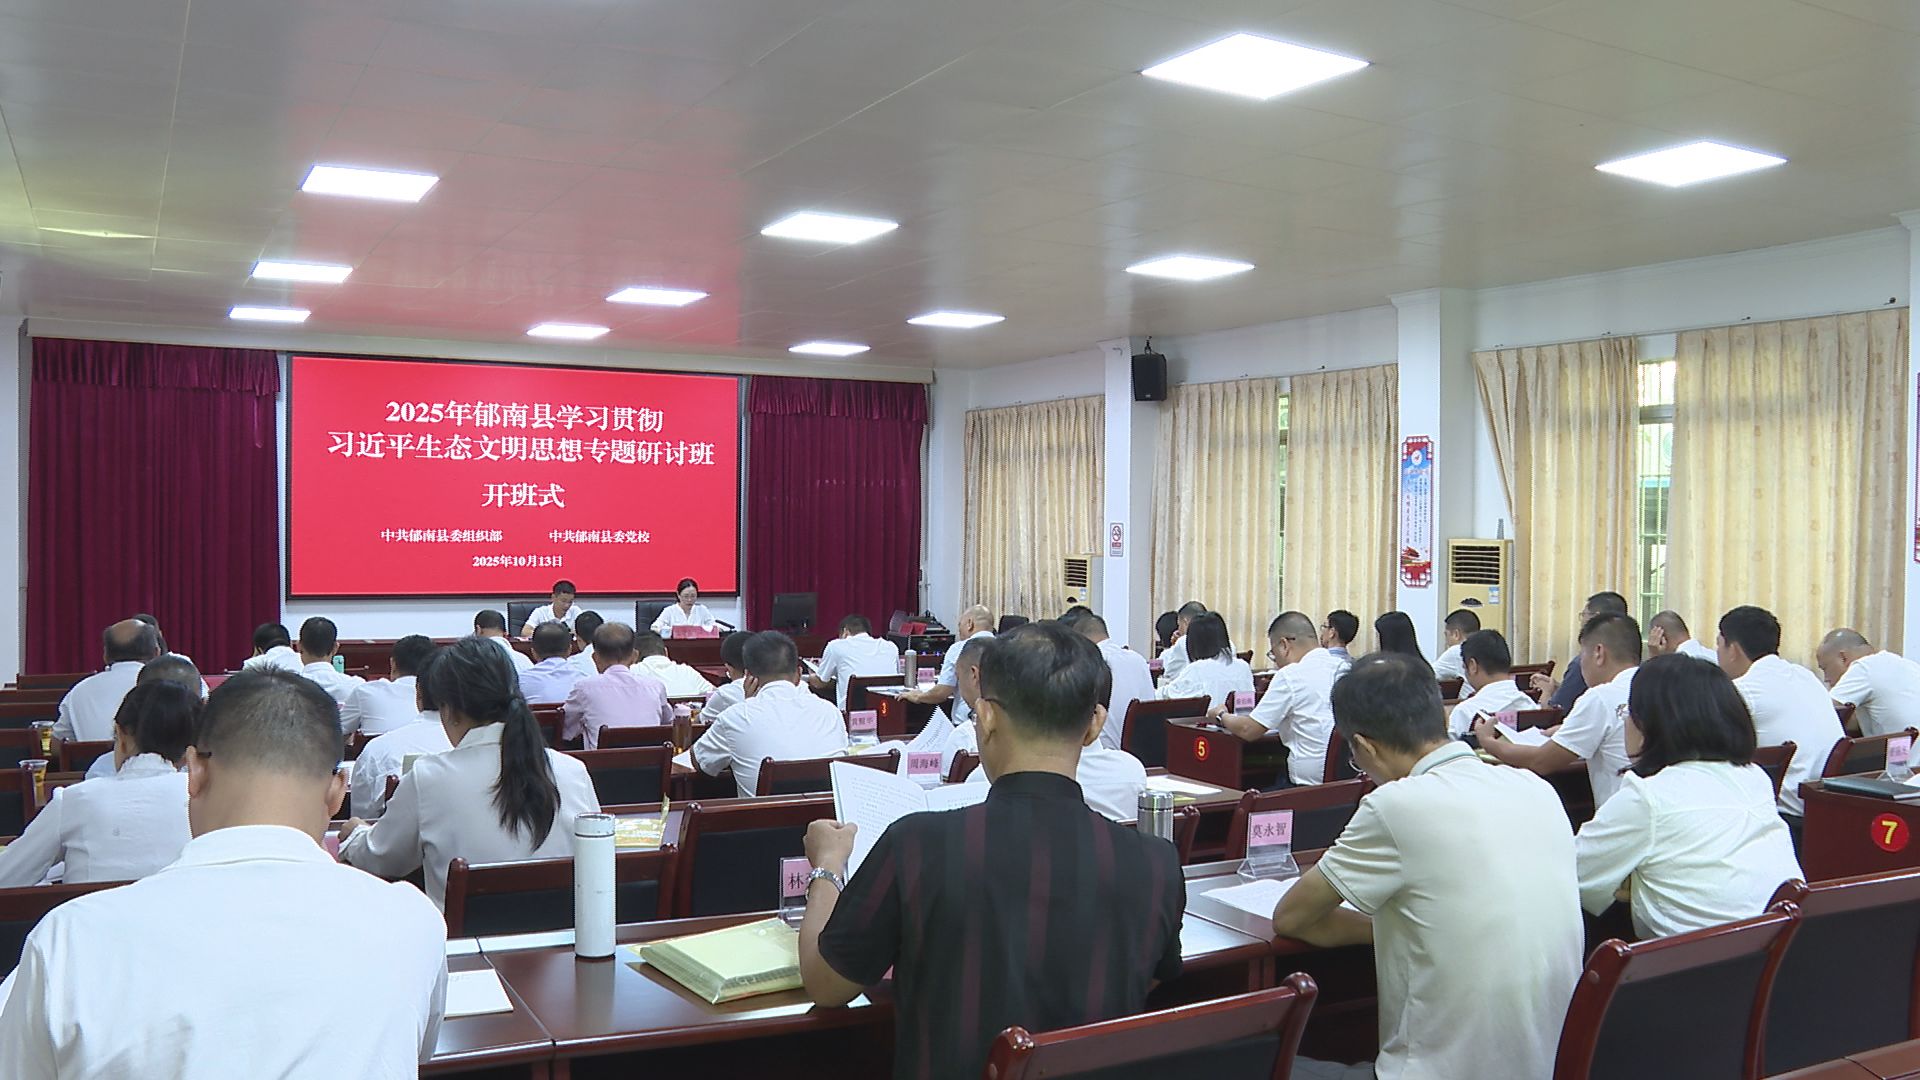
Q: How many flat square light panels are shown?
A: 11